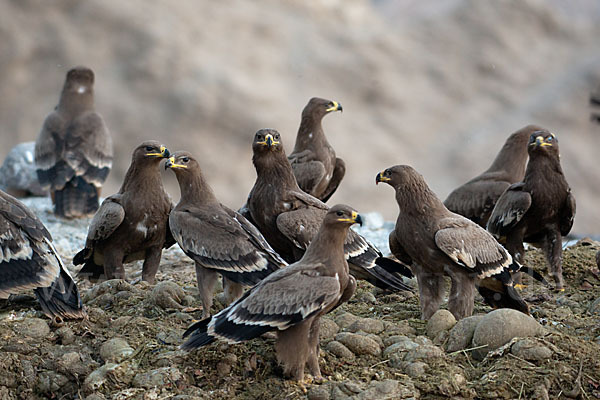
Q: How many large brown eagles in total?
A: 10